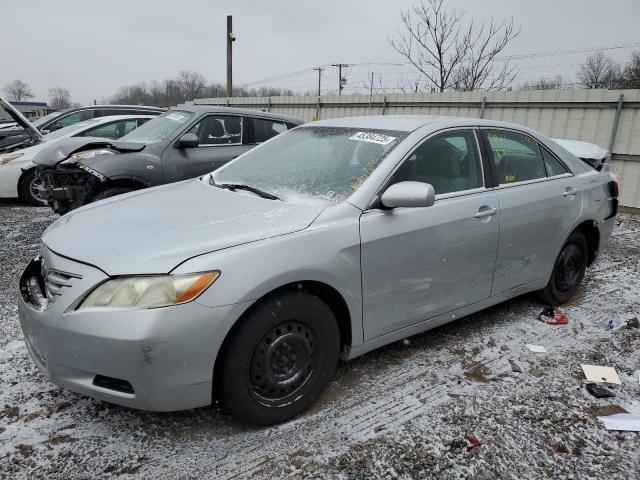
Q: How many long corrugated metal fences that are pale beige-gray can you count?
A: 1